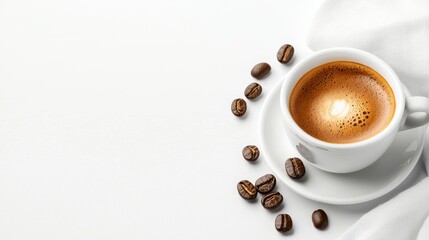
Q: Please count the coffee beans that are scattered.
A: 11